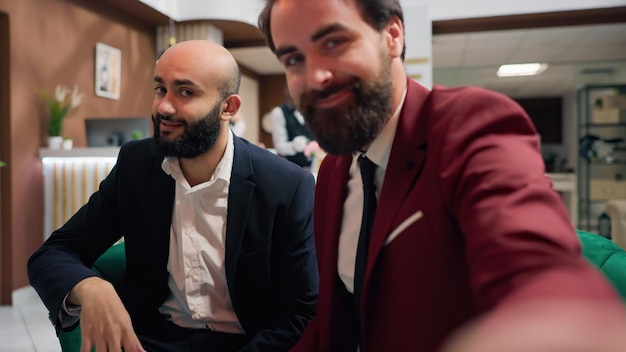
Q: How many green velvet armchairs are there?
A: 2